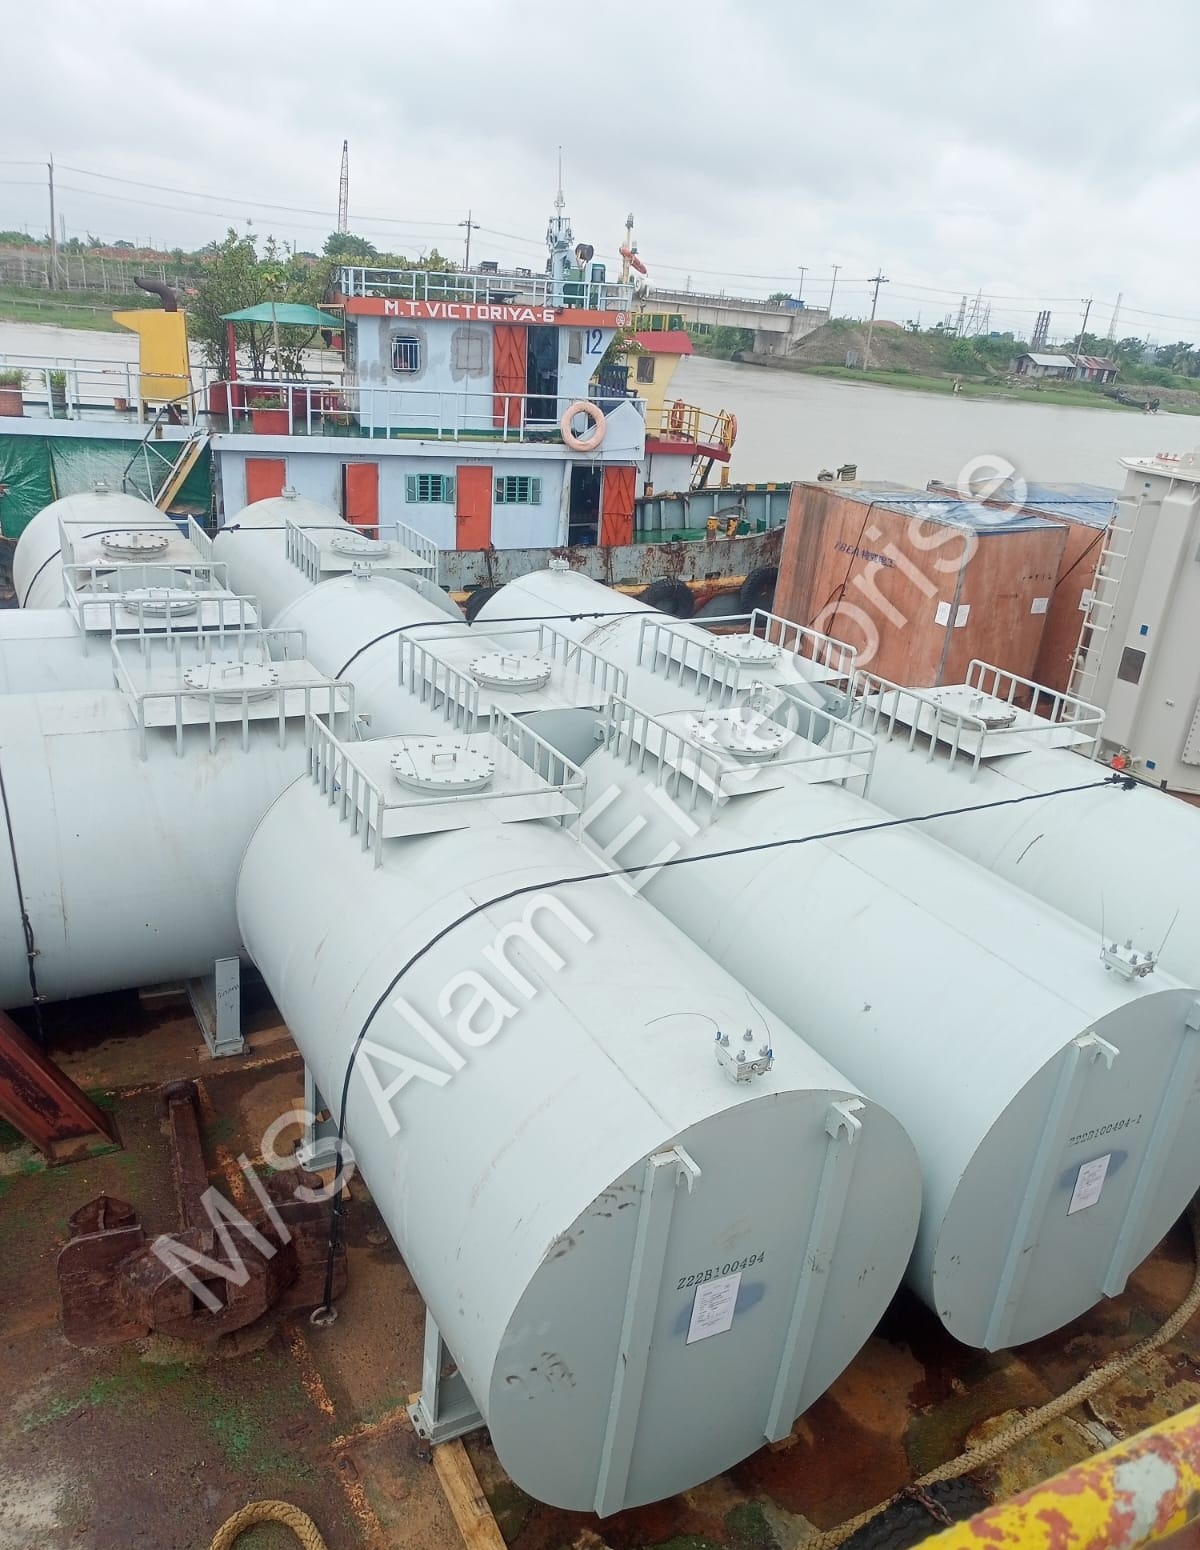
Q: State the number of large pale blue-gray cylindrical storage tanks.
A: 9